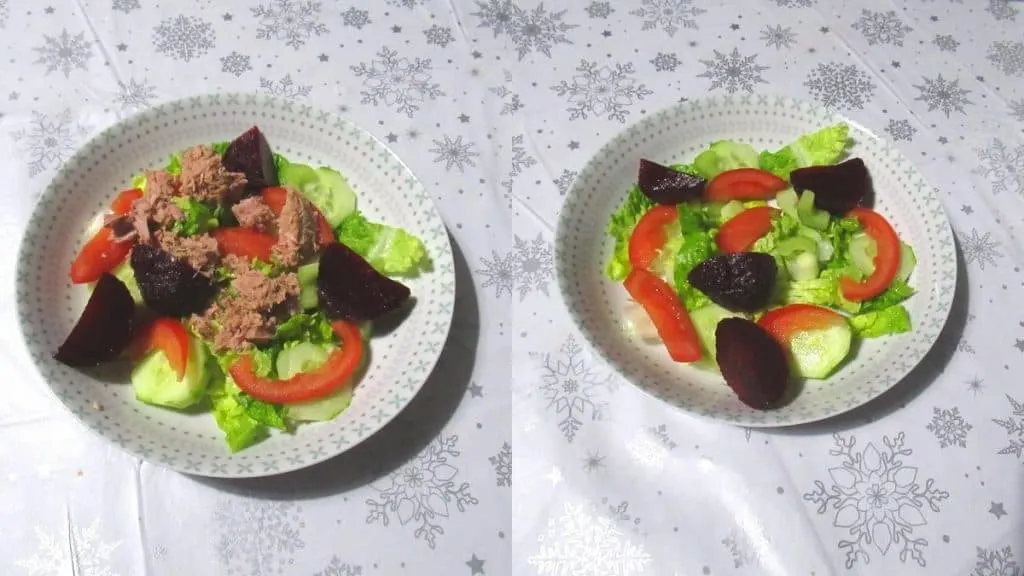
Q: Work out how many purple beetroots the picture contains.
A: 8